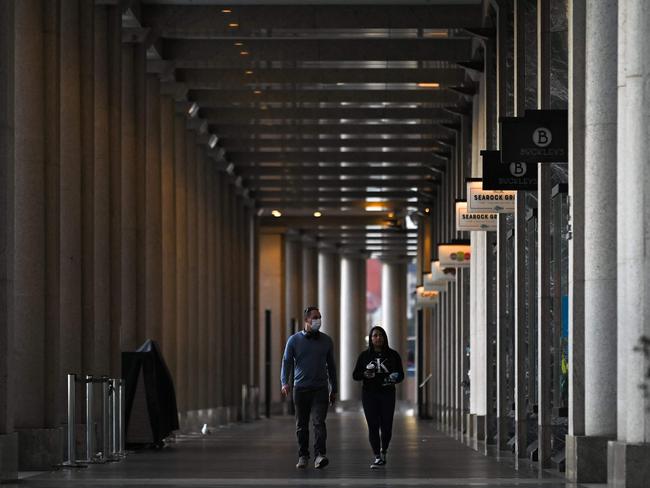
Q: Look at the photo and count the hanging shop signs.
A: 8